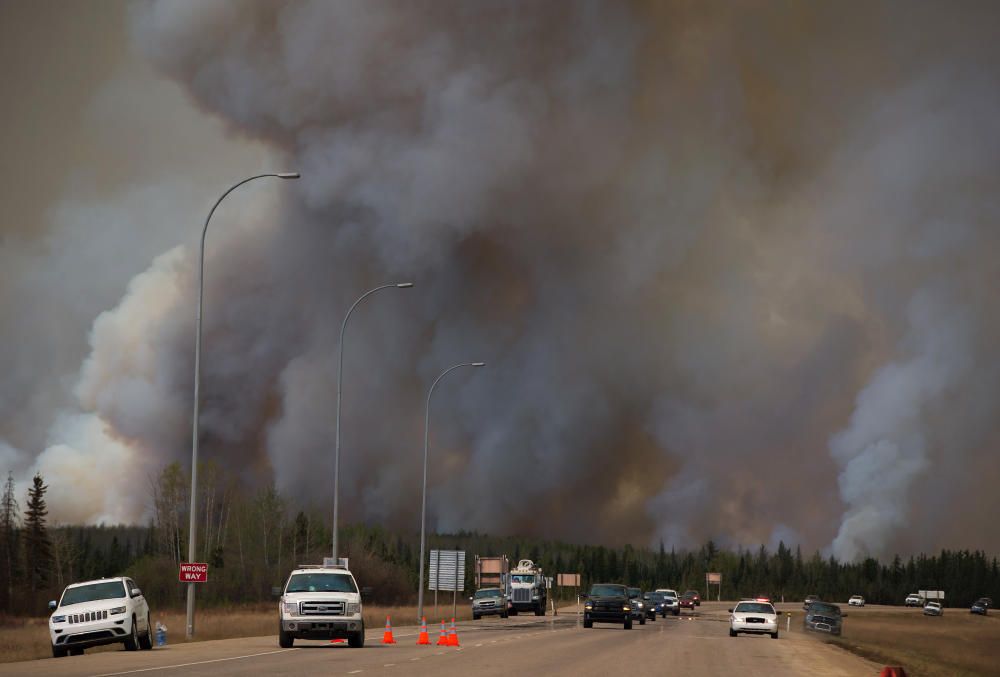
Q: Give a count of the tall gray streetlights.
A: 3